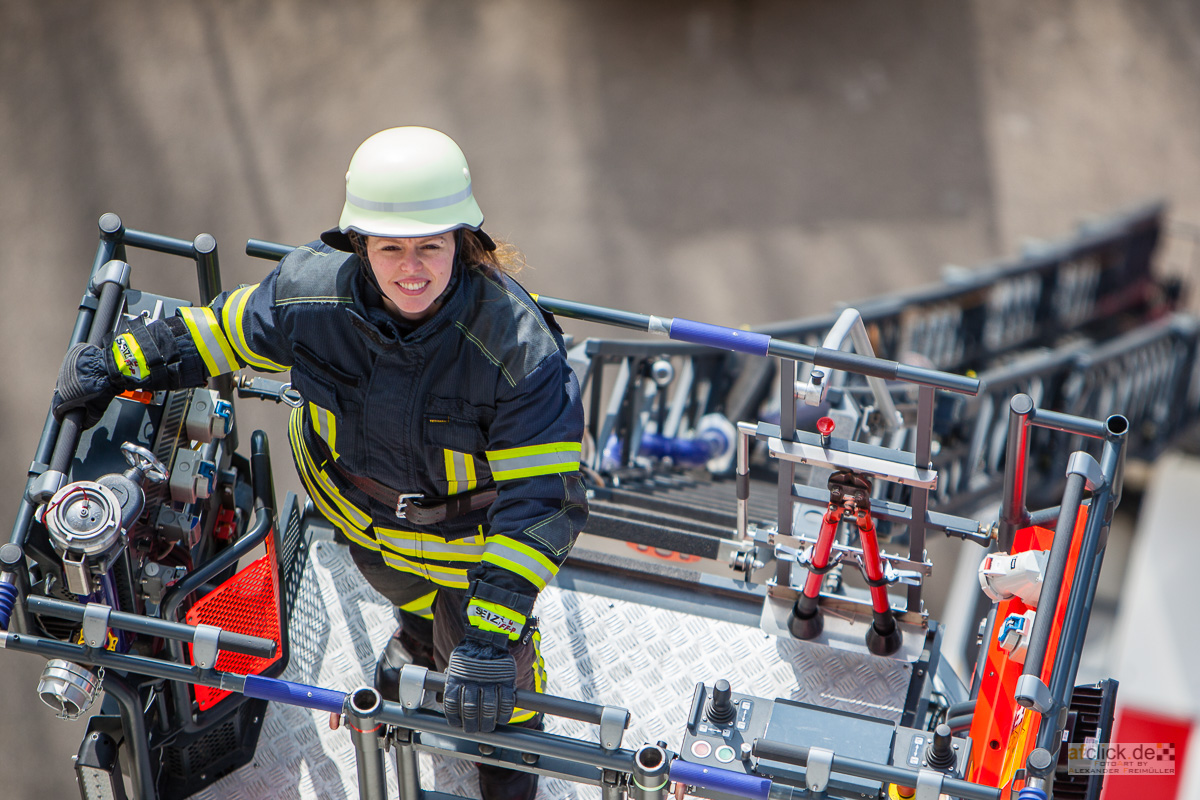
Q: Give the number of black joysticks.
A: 2